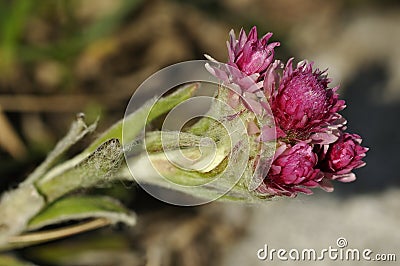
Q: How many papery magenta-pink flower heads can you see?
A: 4